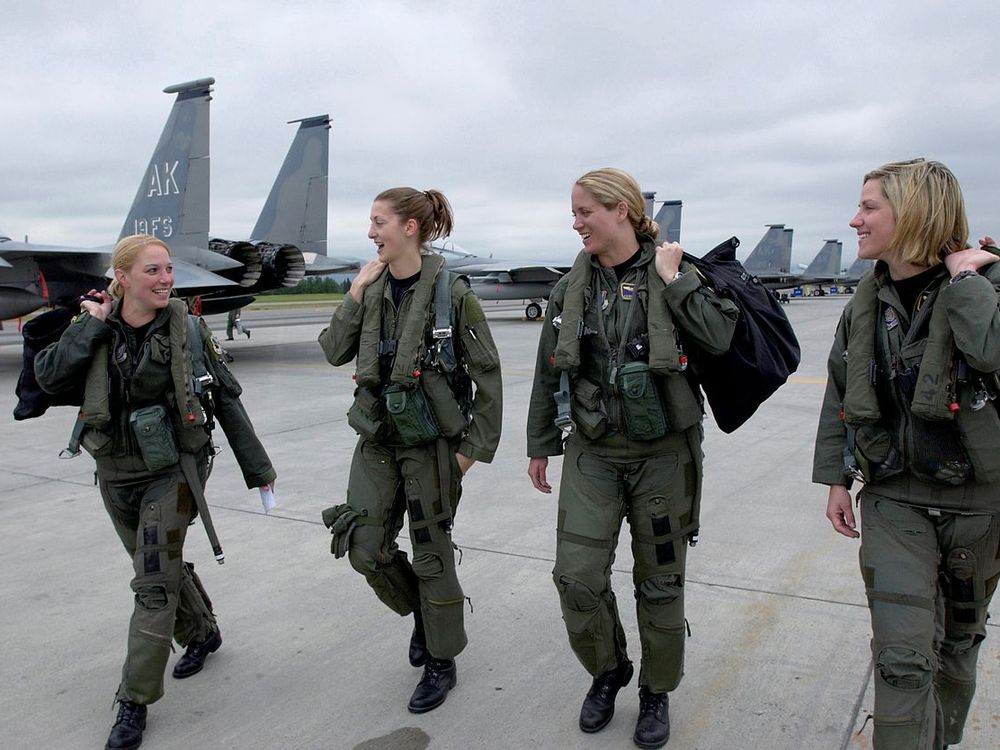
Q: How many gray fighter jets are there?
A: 5